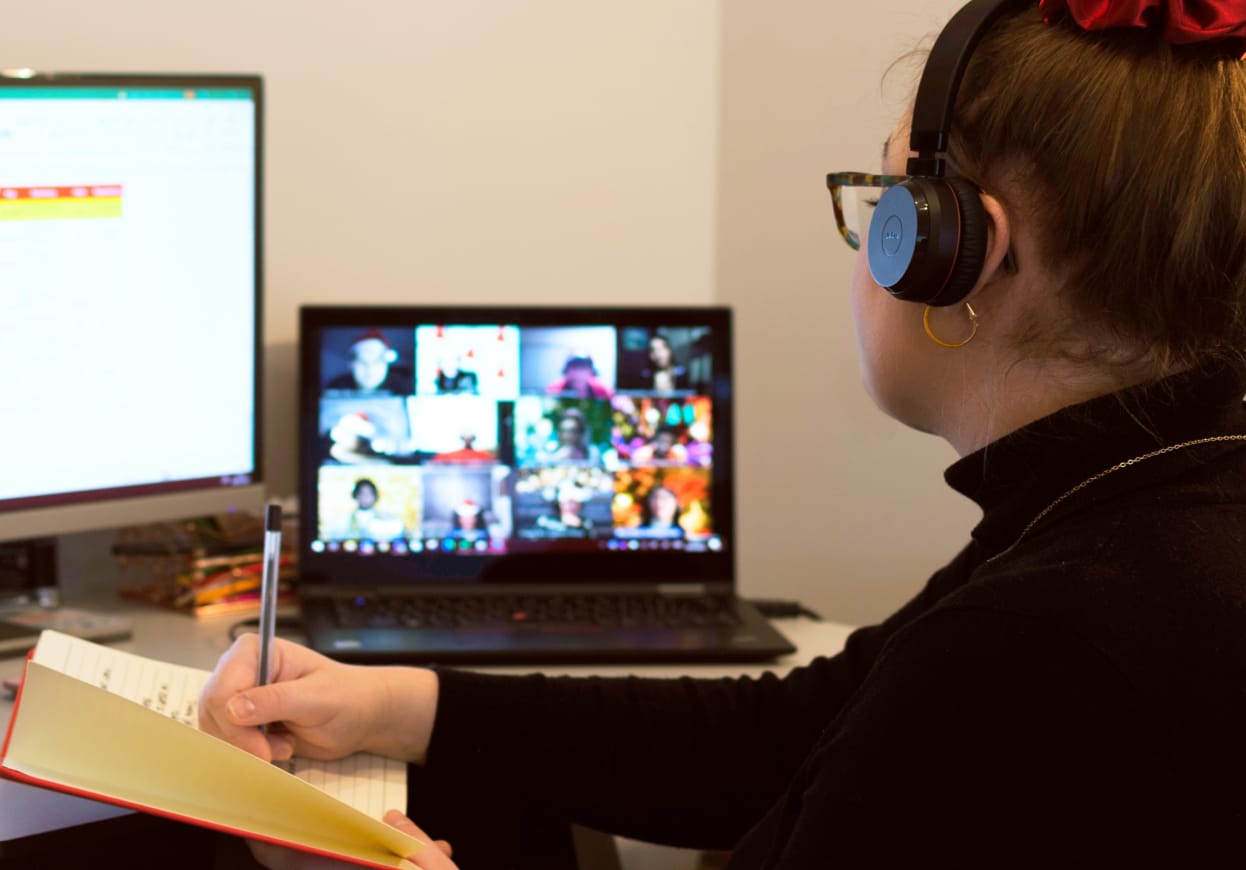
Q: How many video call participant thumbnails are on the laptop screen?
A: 12